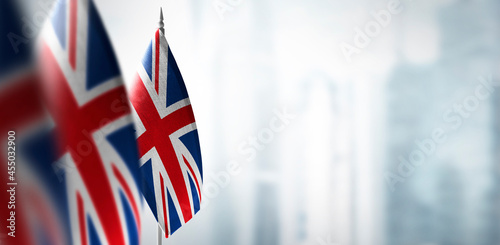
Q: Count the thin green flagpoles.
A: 0